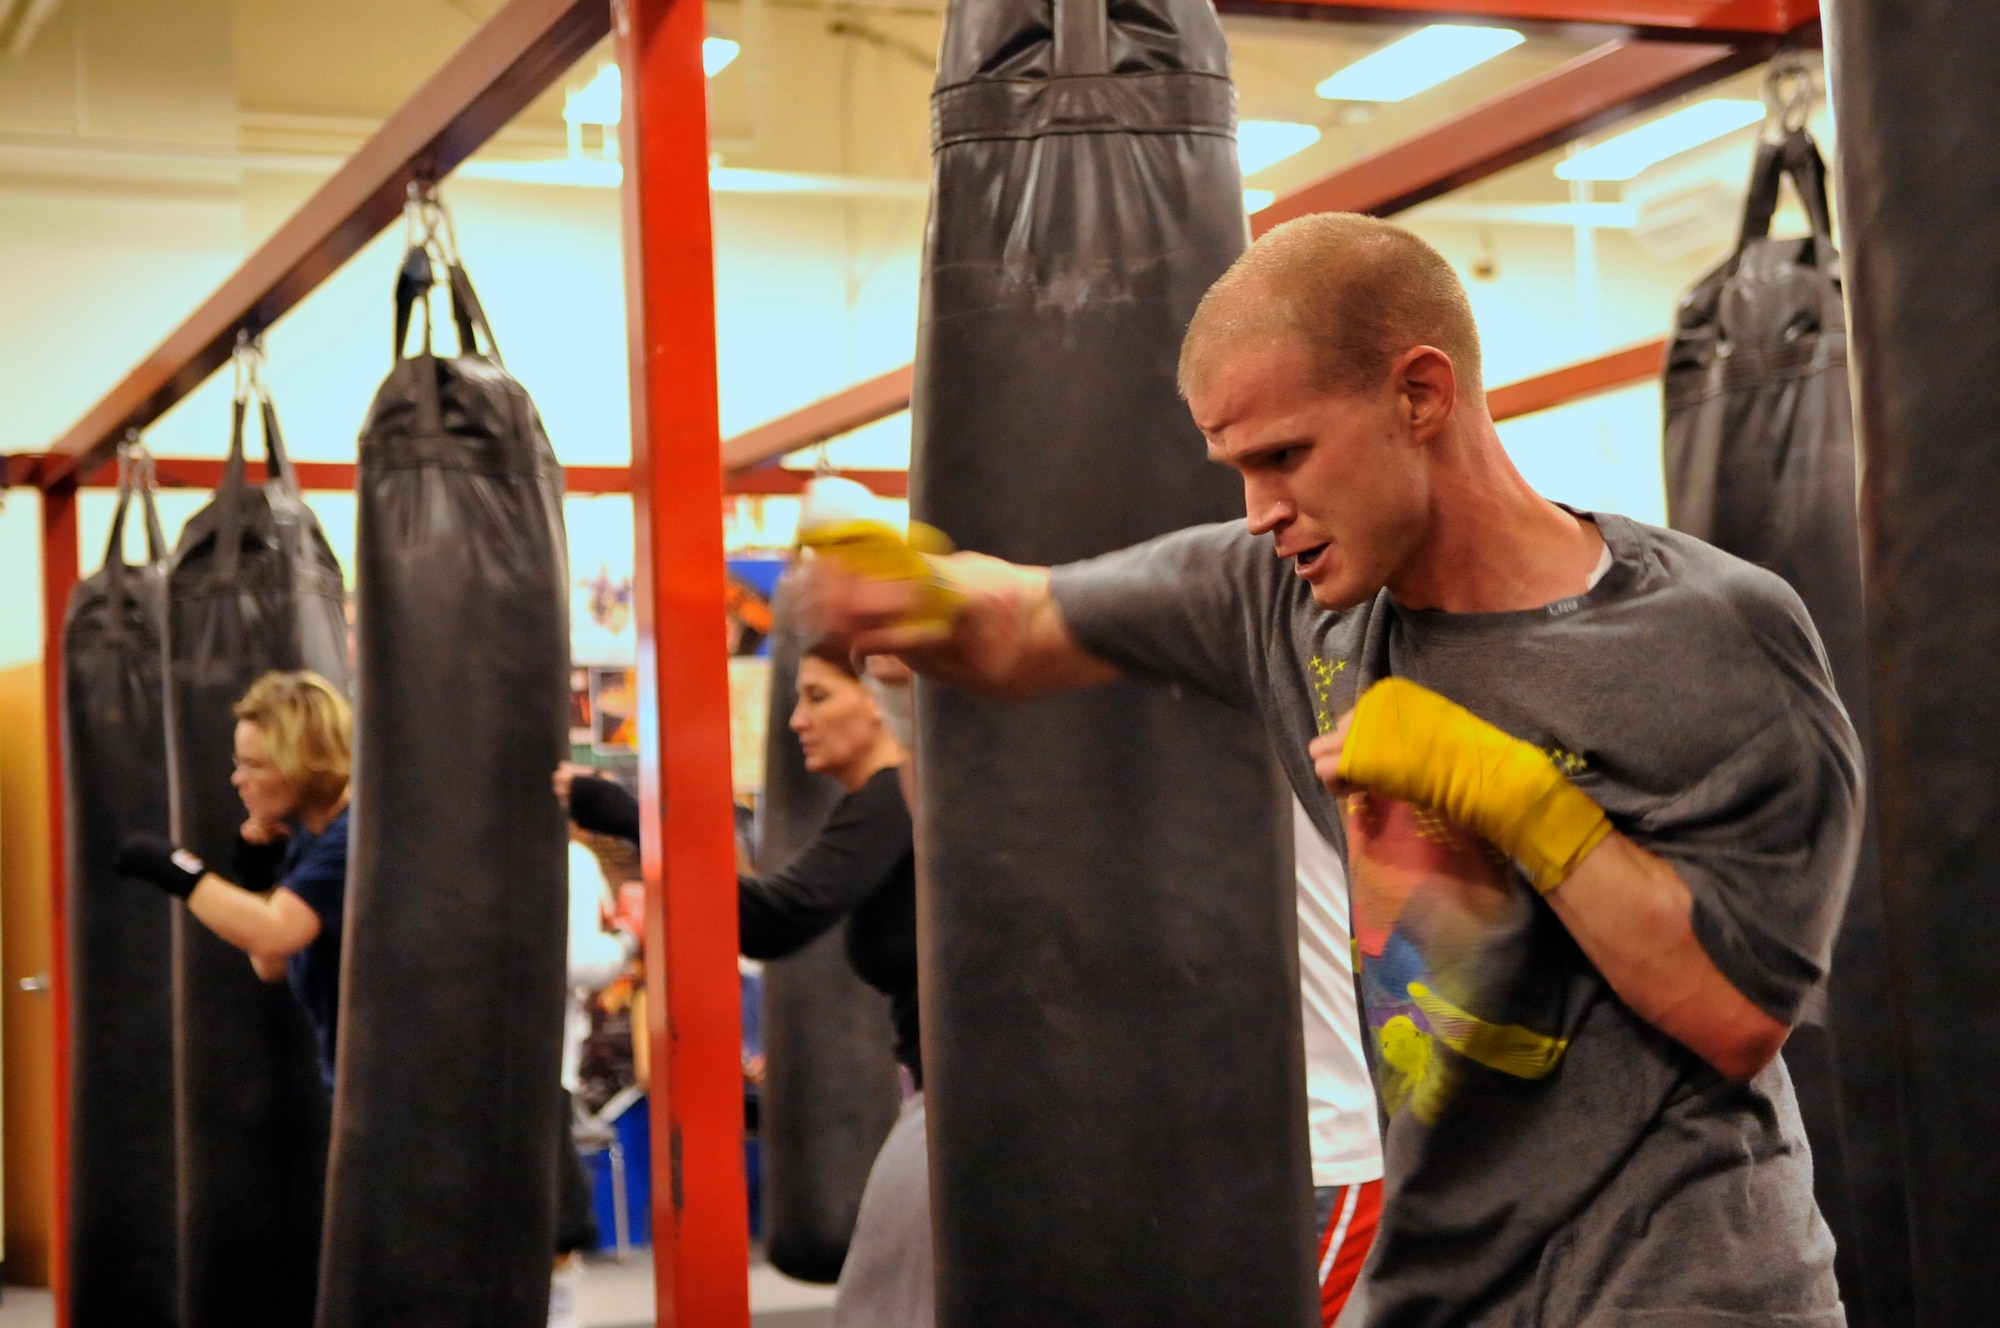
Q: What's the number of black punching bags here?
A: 7